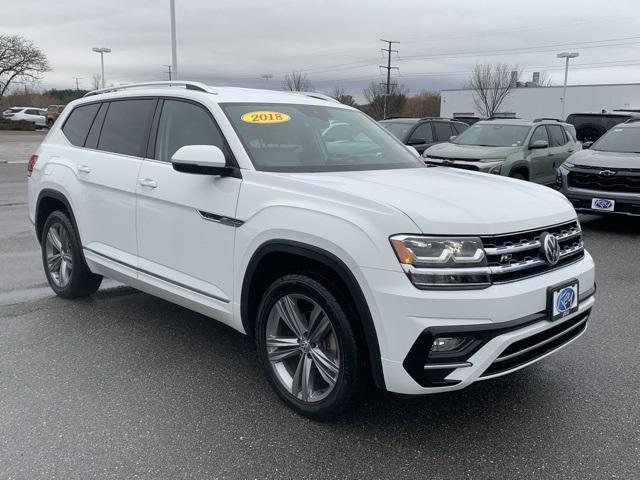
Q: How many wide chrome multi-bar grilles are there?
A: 1